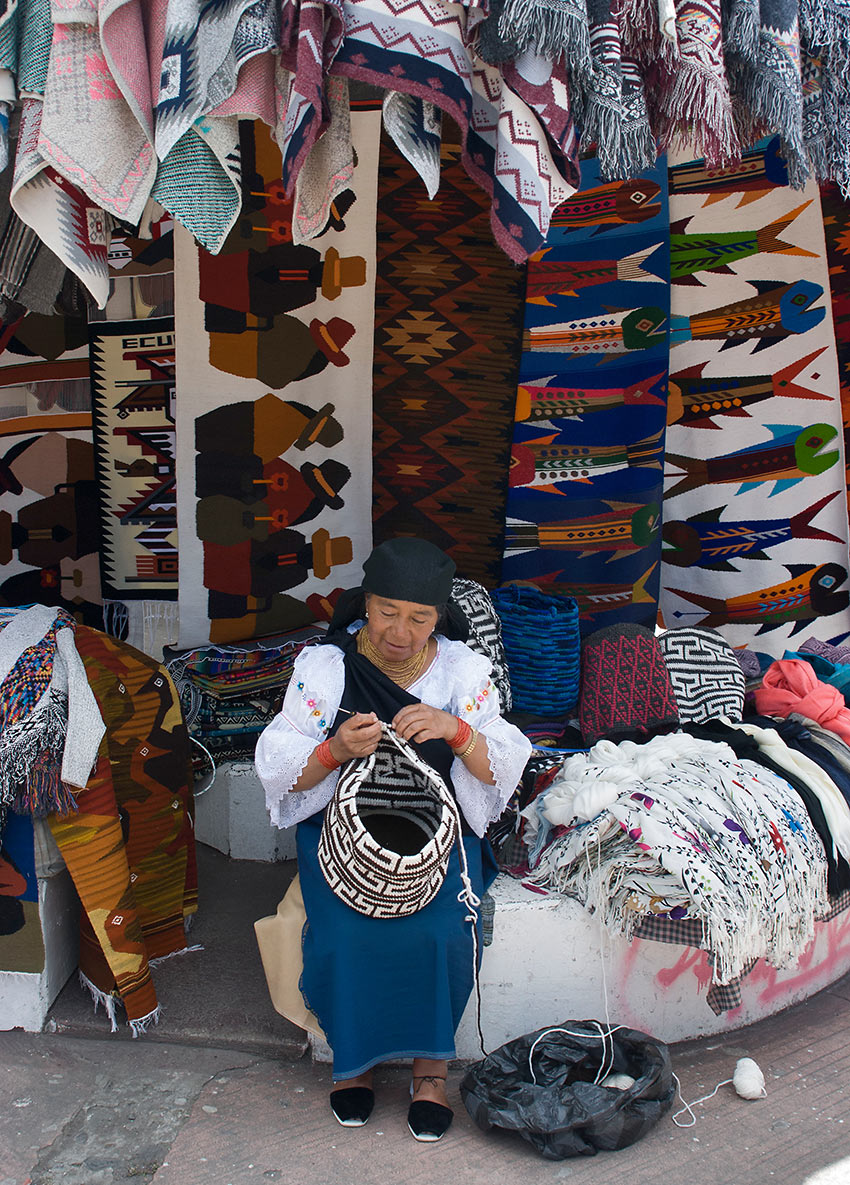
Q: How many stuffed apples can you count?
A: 0